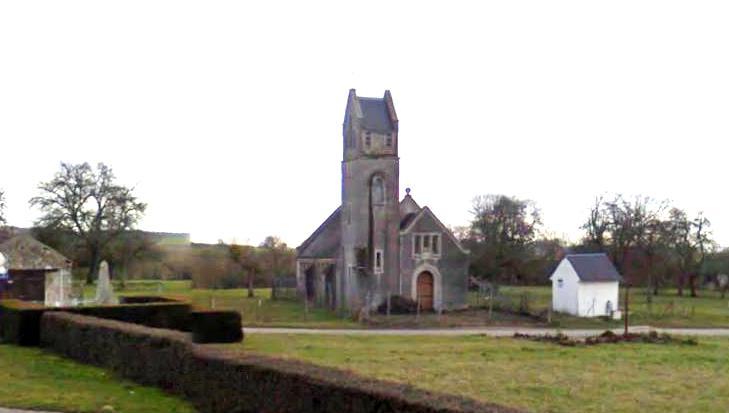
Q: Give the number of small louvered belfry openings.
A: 2